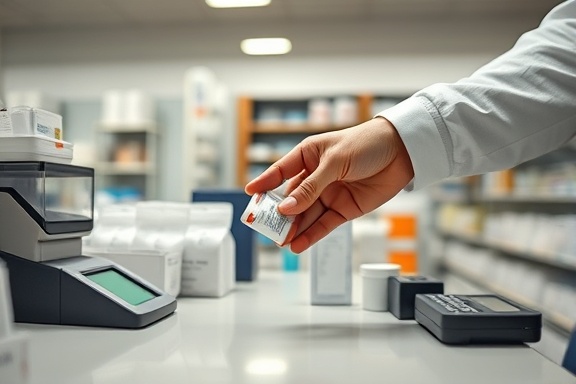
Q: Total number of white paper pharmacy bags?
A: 3